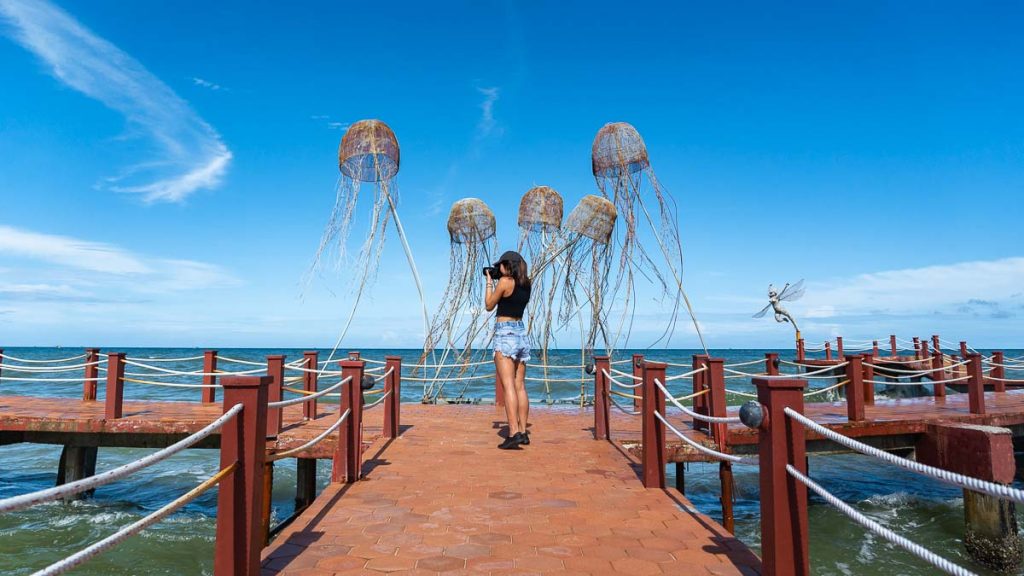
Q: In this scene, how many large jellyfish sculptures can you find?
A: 5